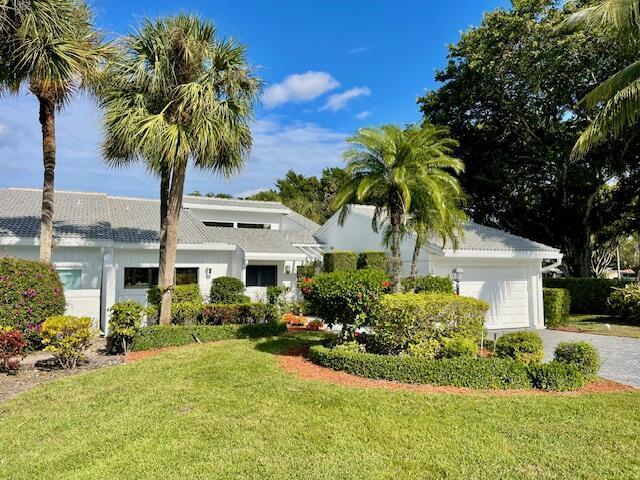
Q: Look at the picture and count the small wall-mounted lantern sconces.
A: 2